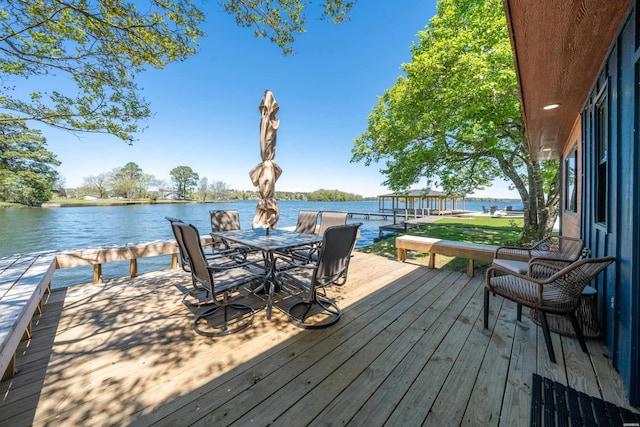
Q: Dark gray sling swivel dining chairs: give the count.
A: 6